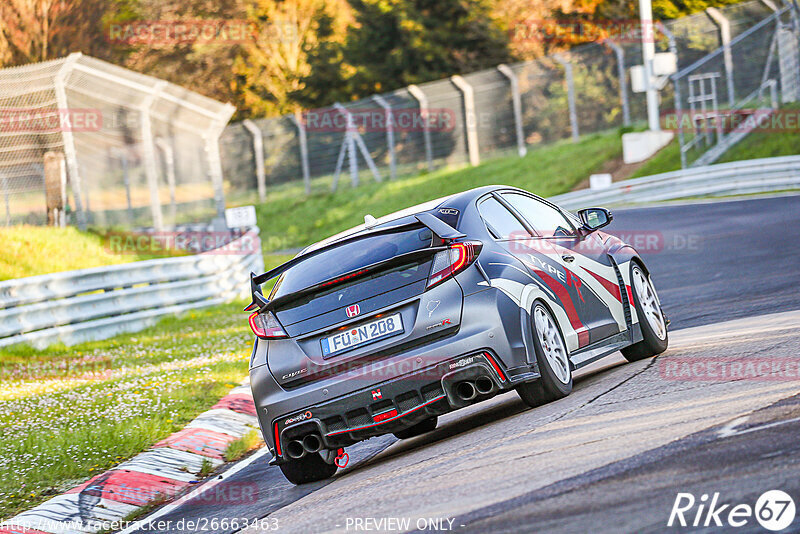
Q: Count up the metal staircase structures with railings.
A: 1